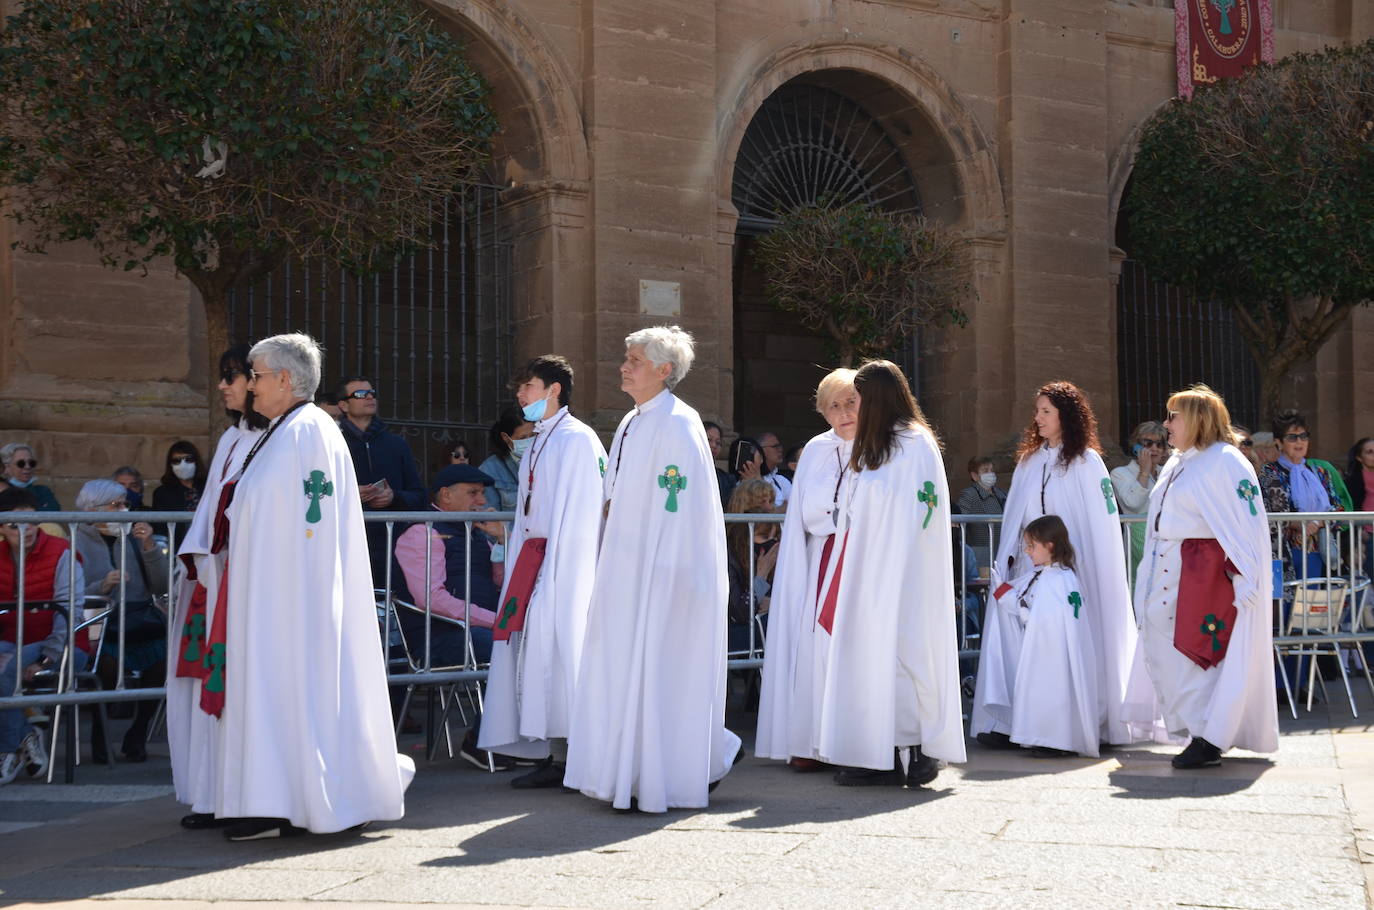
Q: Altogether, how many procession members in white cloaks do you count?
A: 9